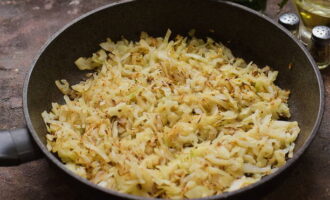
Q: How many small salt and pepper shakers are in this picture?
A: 2